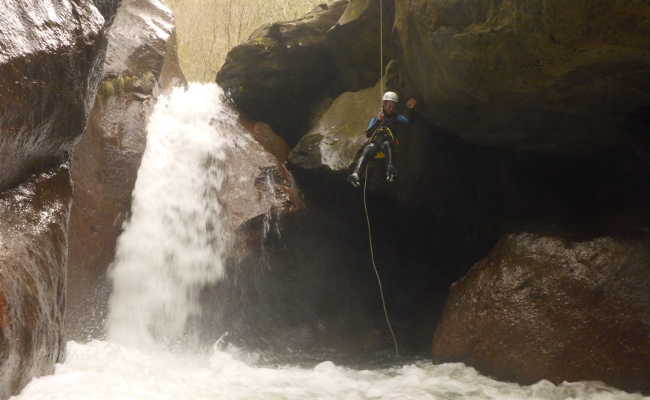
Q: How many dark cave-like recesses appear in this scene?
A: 1